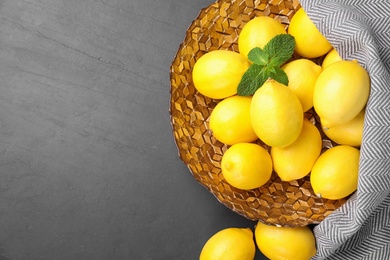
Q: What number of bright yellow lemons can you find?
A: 14